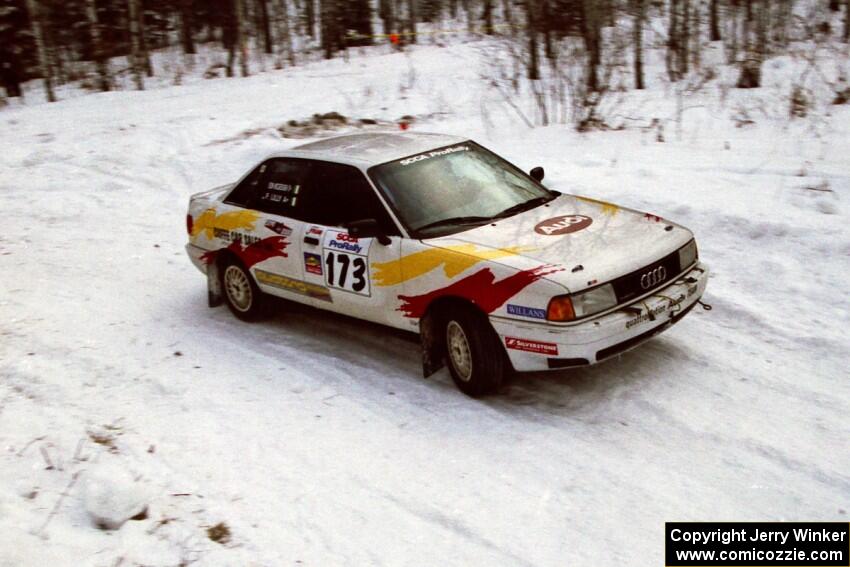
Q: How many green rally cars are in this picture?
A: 0